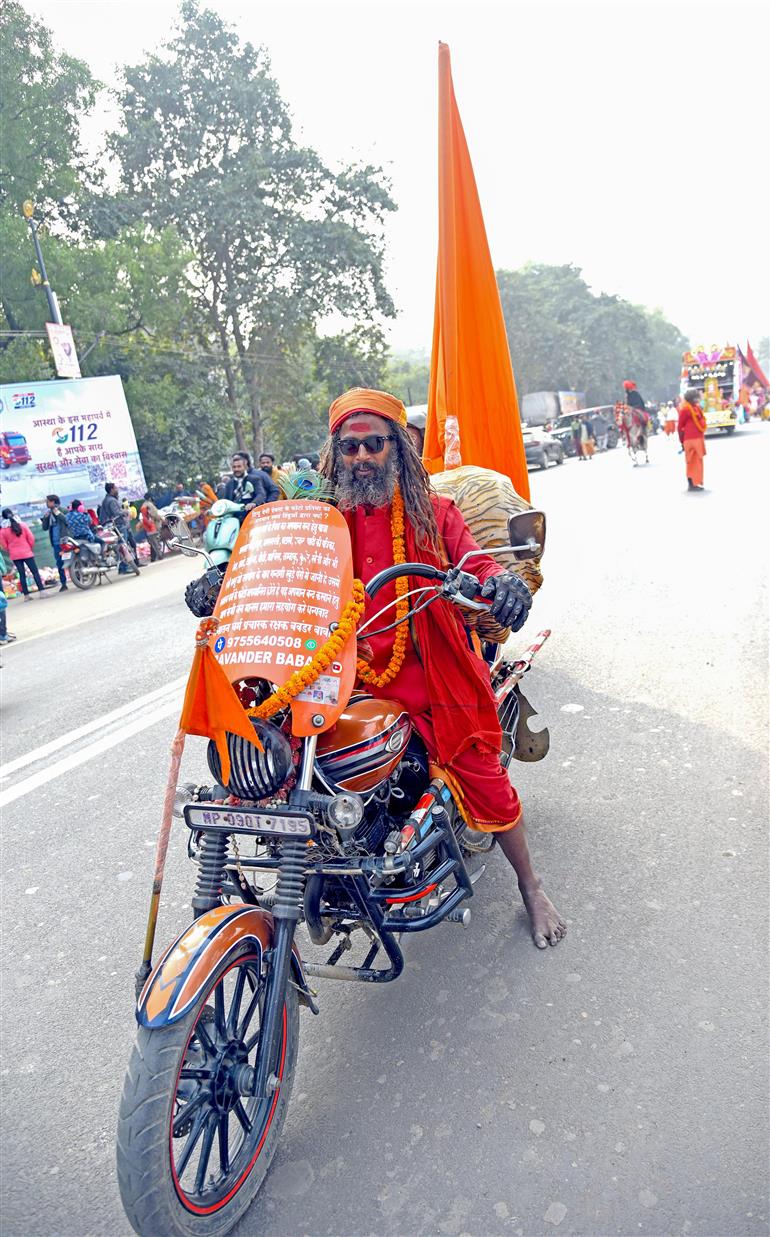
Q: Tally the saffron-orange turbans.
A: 1